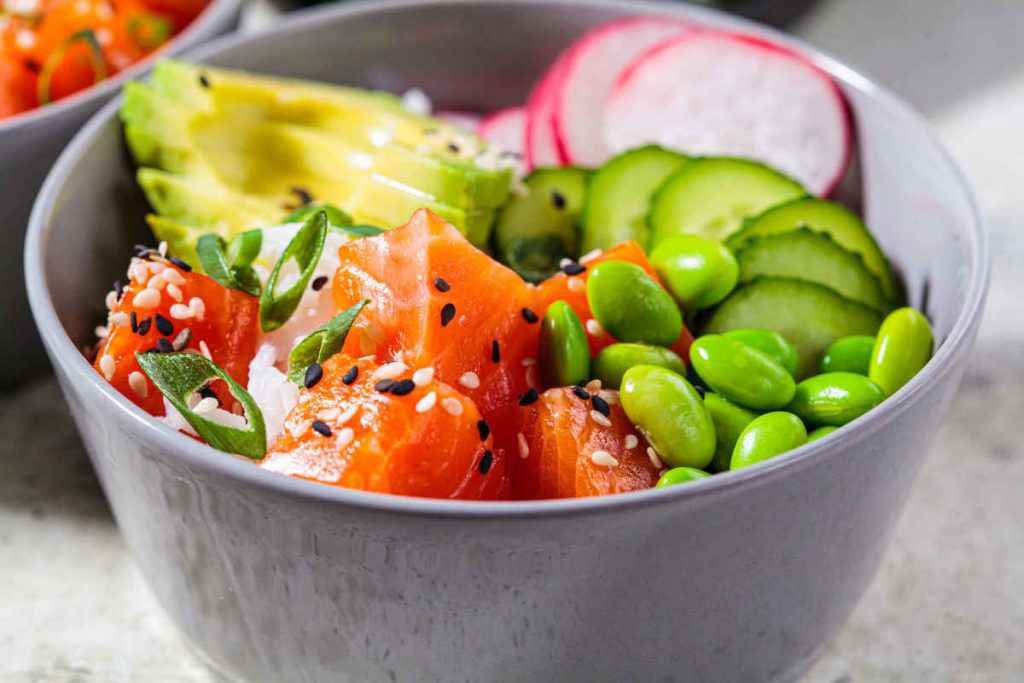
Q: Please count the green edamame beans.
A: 14